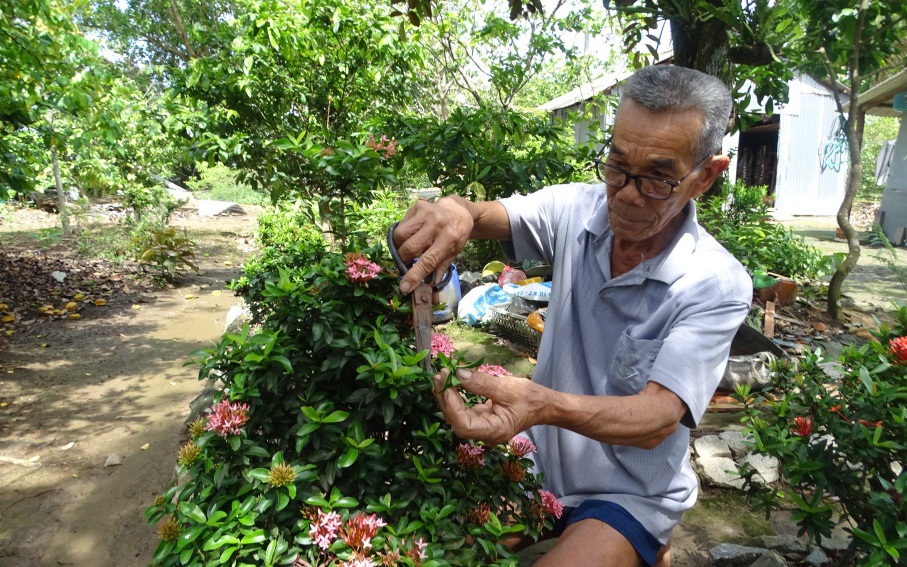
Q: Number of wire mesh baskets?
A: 1